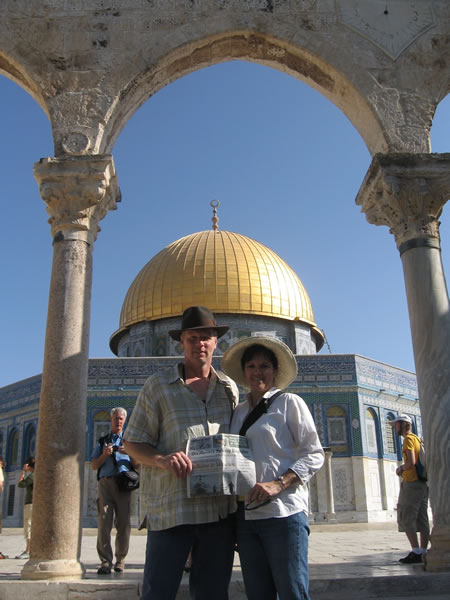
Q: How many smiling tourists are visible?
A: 2